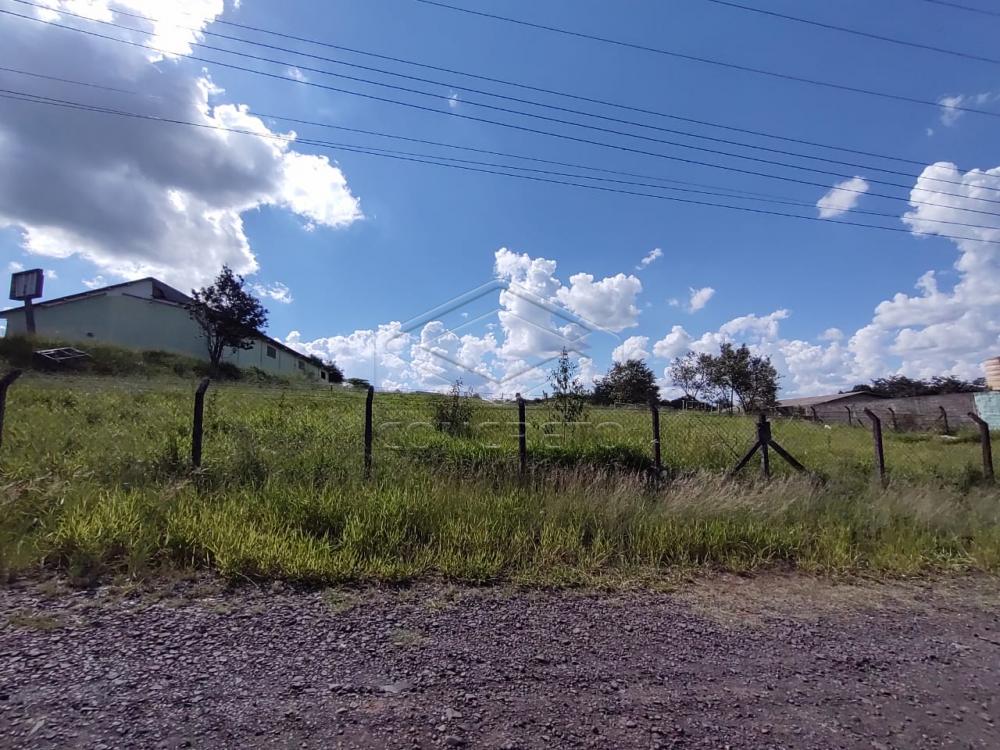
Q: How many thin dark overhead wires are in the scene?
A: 10